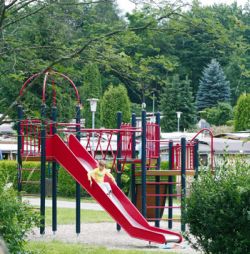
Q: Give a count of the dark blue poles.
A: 11